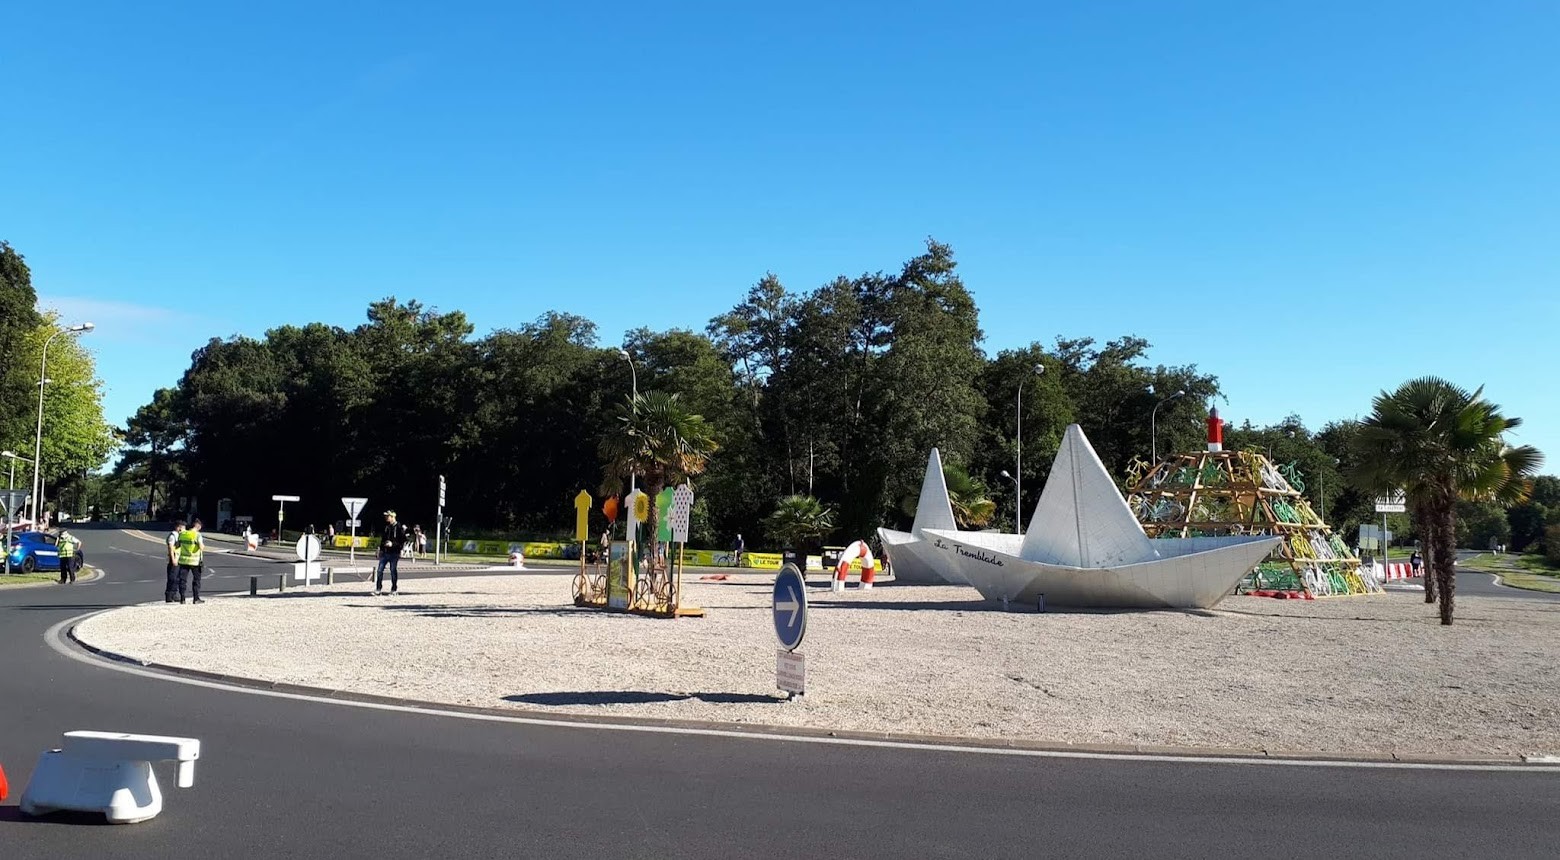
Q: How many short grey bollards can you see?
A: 4